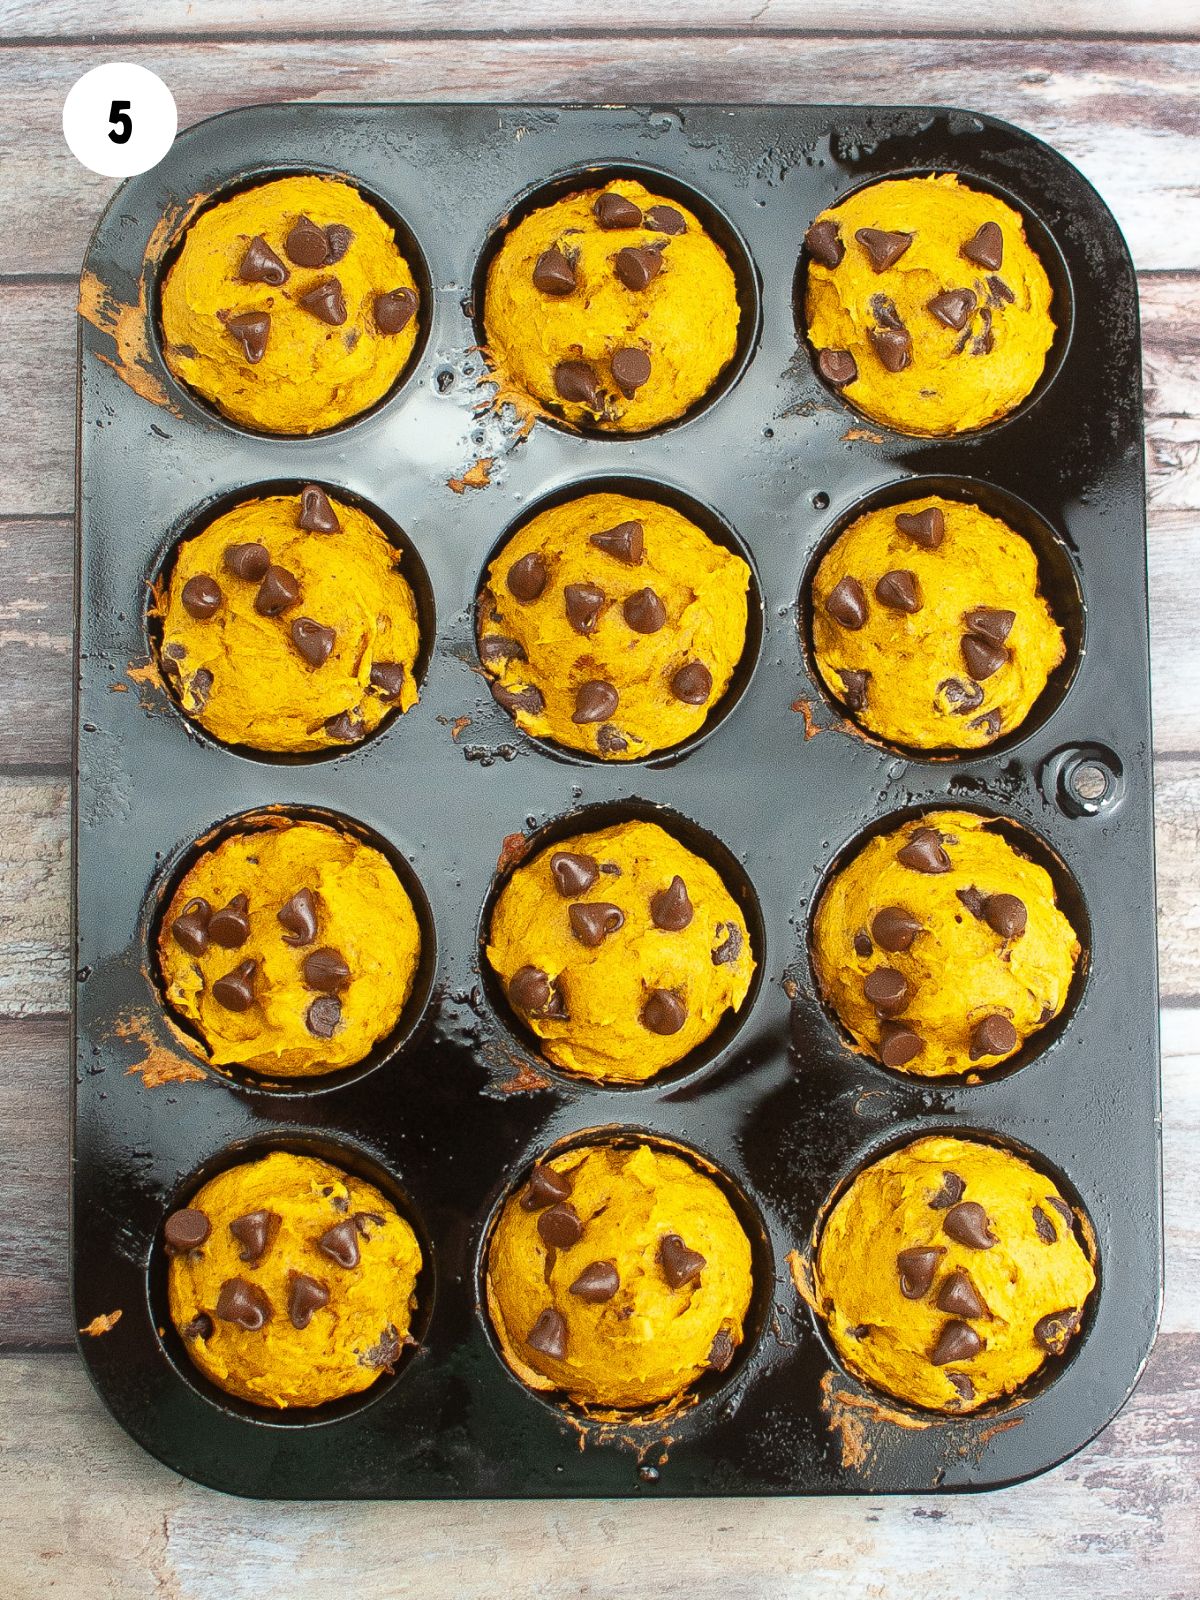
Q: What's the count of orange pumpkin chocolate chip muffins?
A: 12